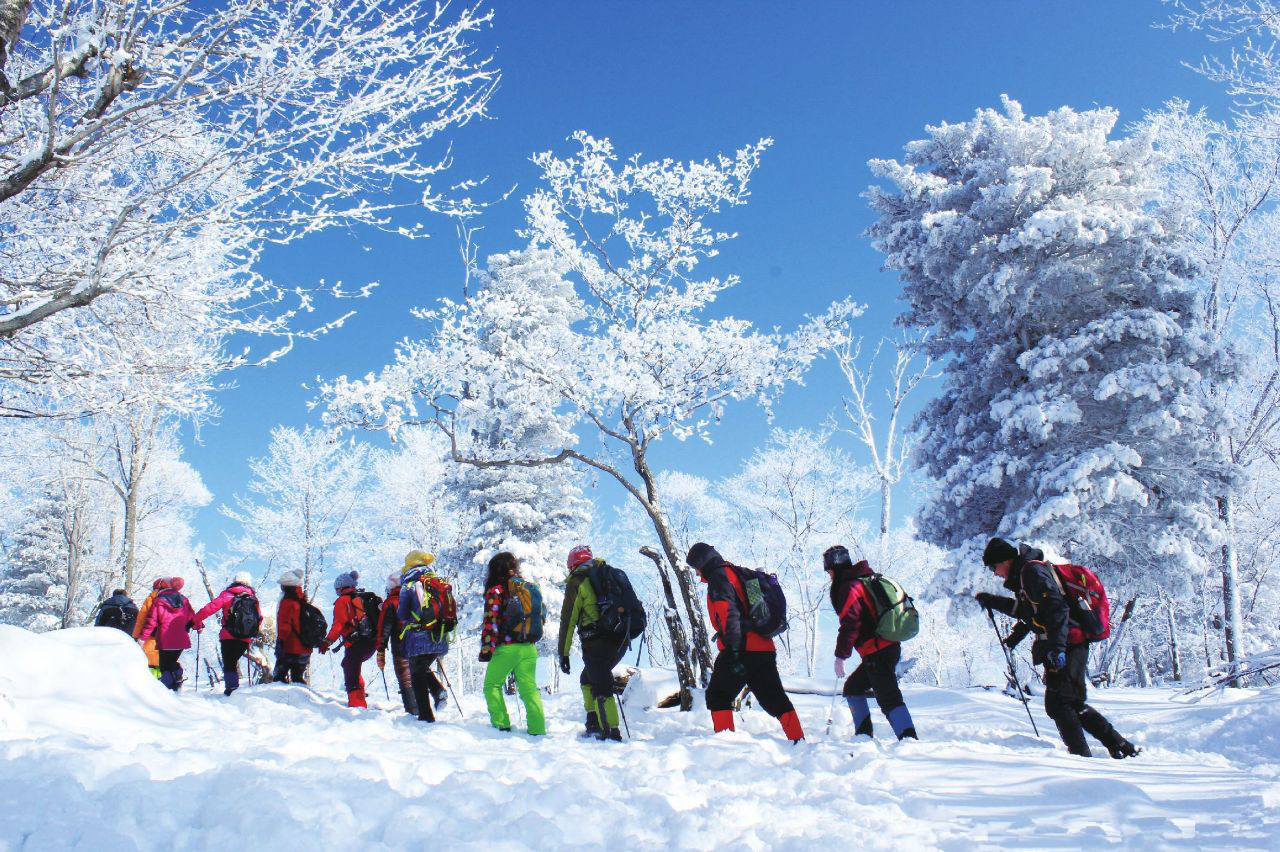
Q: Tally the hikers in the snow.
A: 13